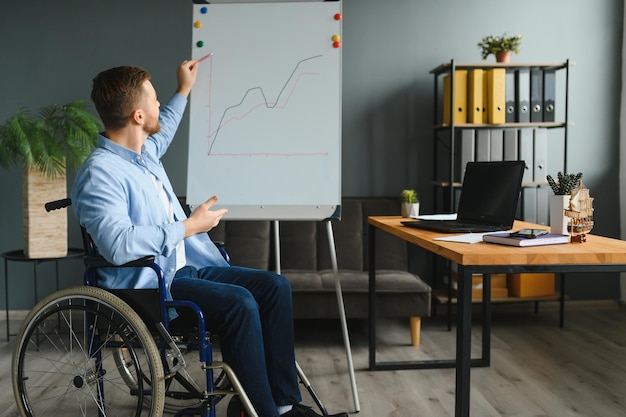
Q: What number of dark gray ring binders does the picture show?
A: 4